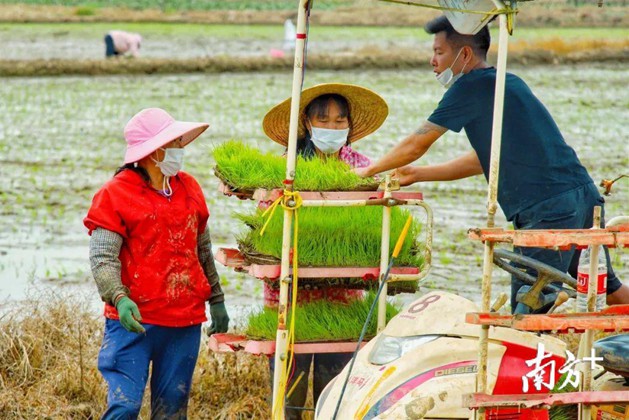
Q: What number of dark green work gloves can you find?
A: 2